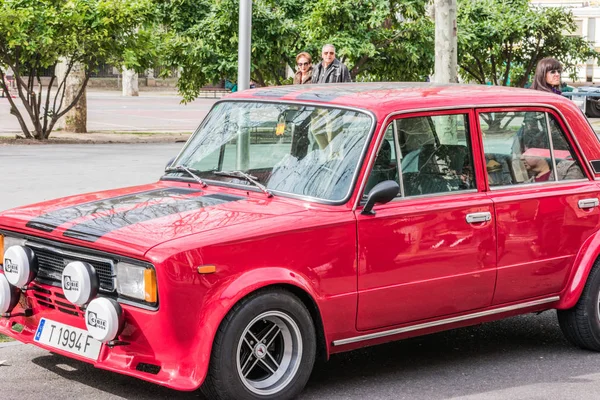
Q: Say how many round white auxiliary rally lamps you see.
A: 4